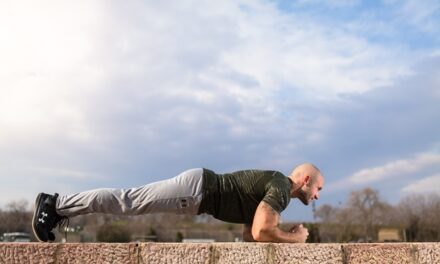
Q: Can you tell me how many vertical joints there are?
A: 6